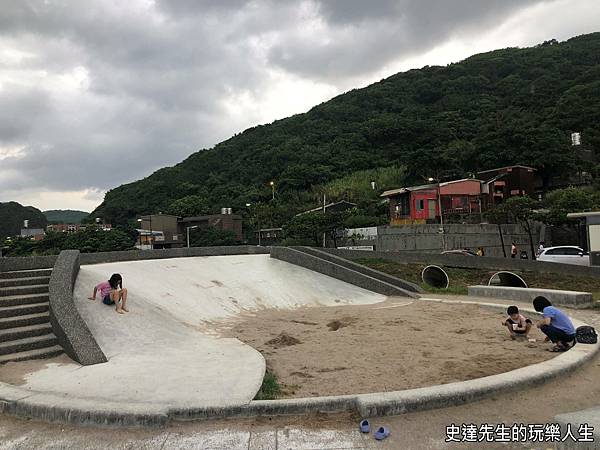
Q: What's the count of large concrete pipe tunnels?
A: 2